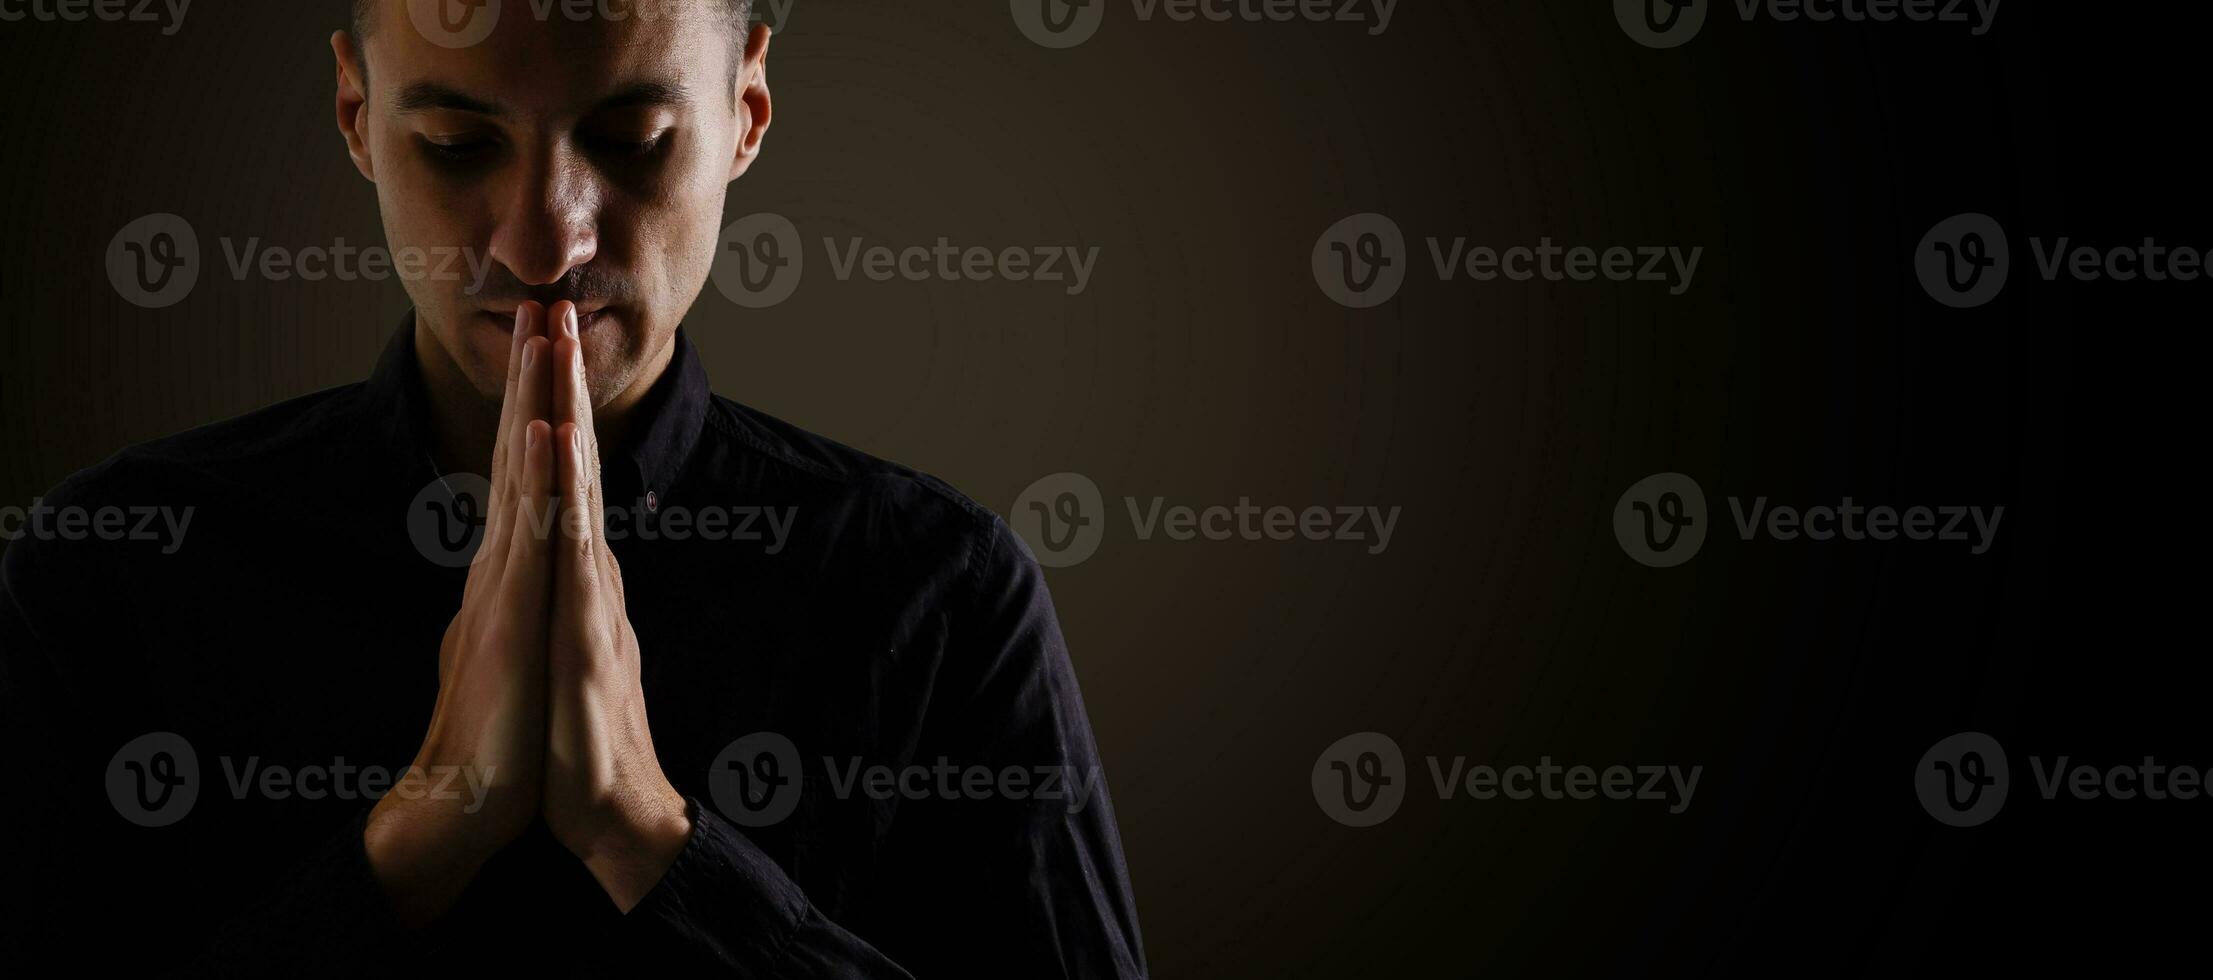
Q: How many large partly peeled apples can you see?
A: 0